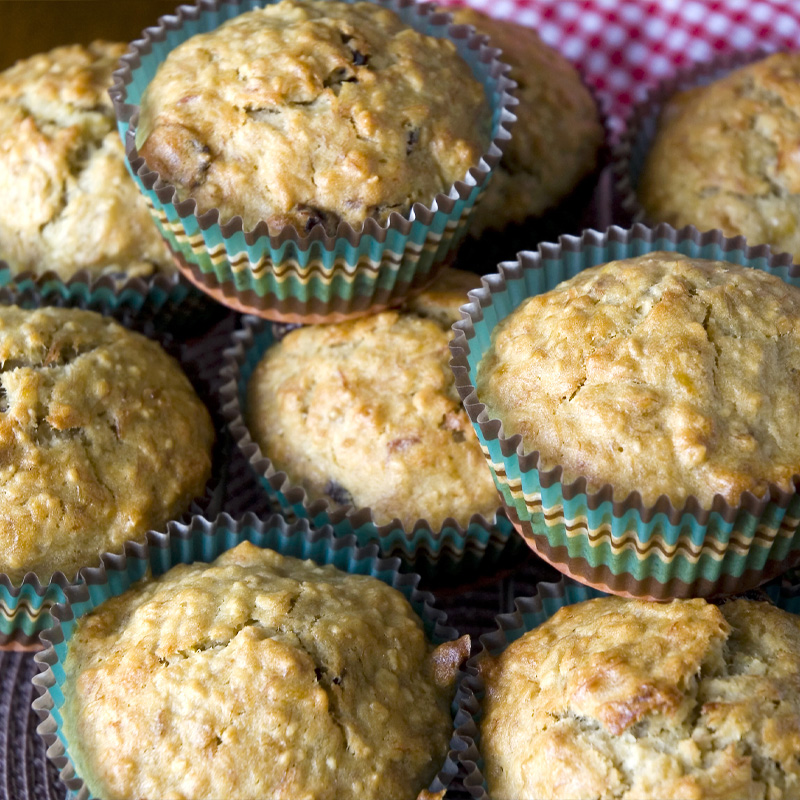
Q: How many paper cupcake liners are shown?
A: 9